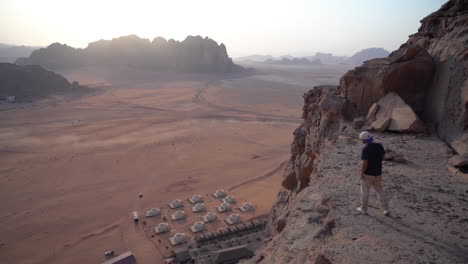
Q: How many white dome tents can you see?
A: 14